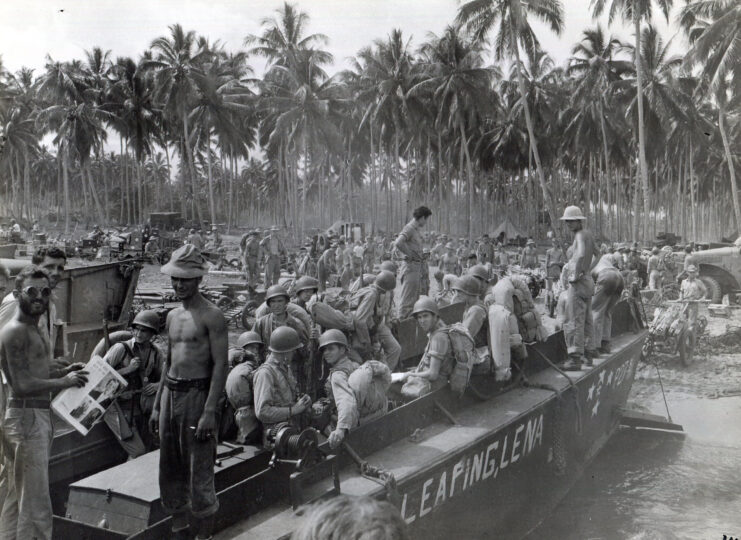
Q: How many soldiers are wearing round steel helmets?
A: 11